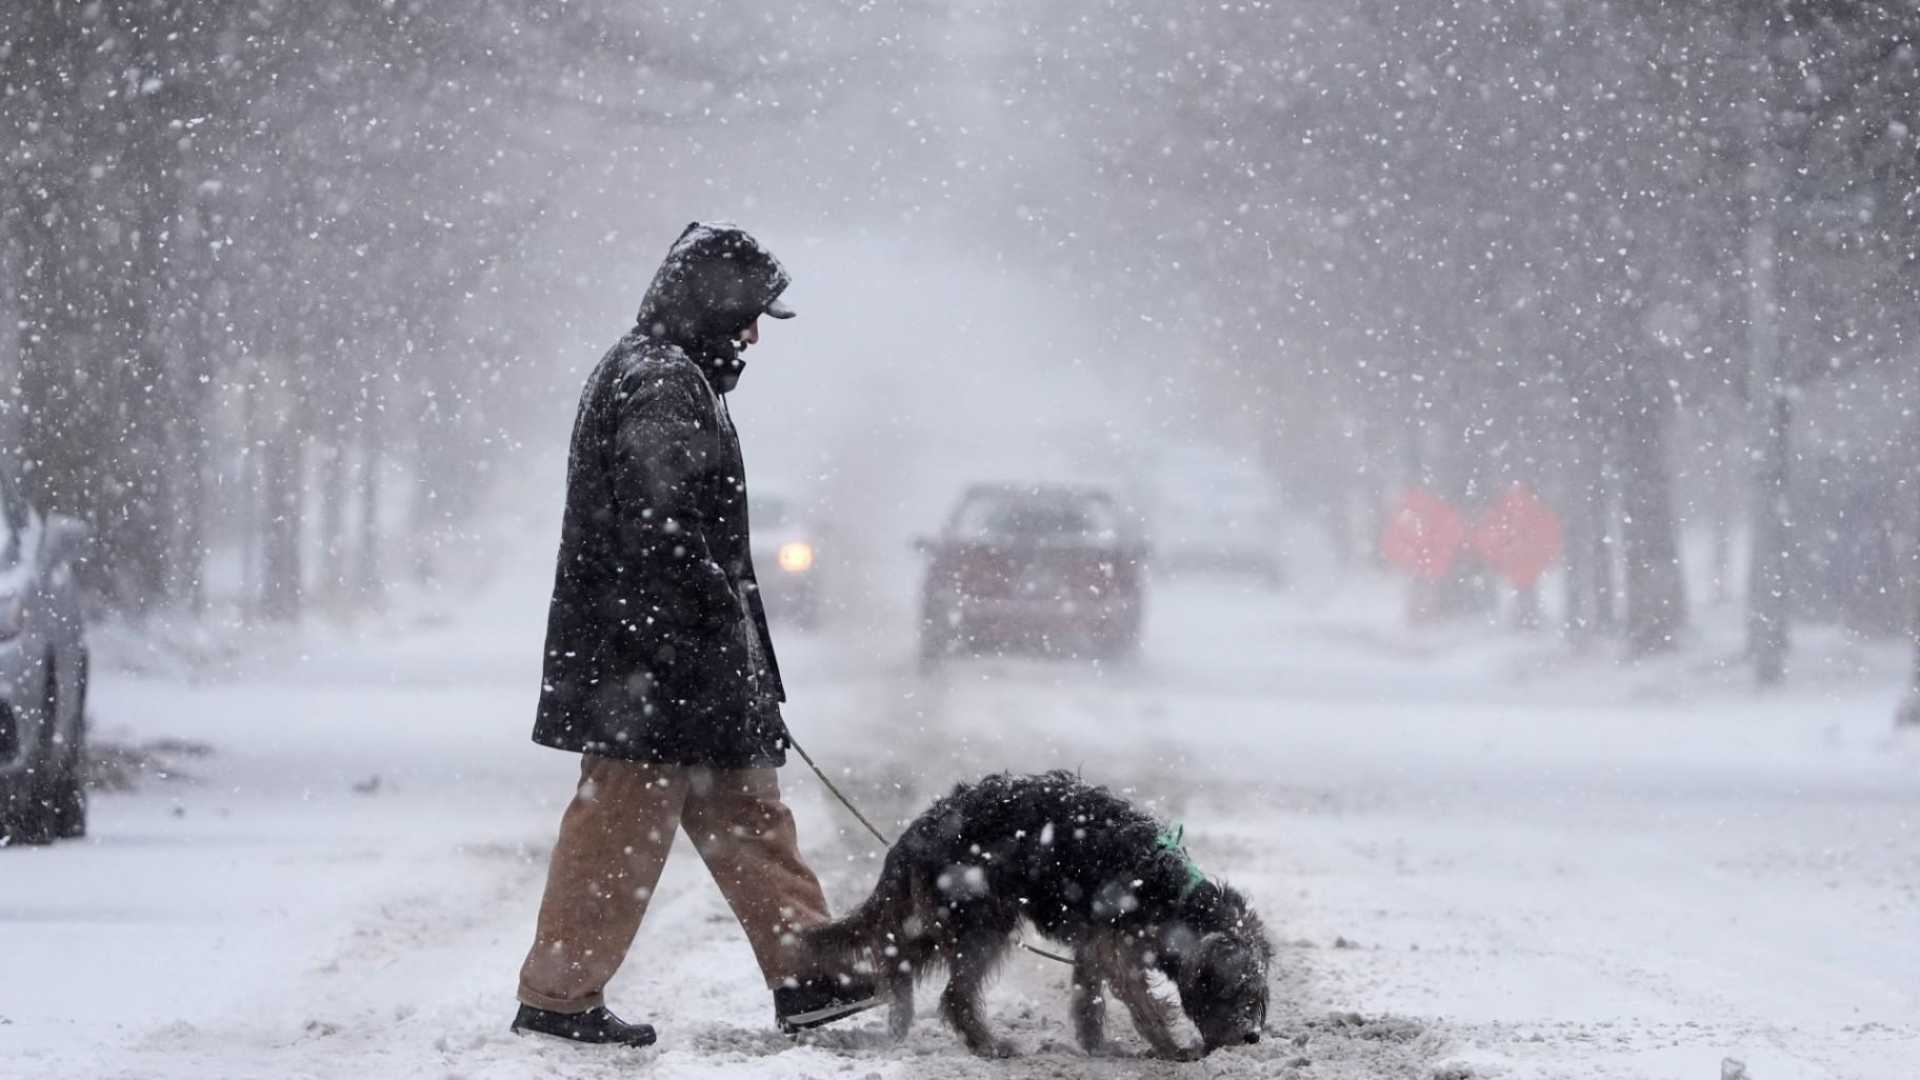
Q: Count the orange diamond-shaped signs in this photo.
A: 2